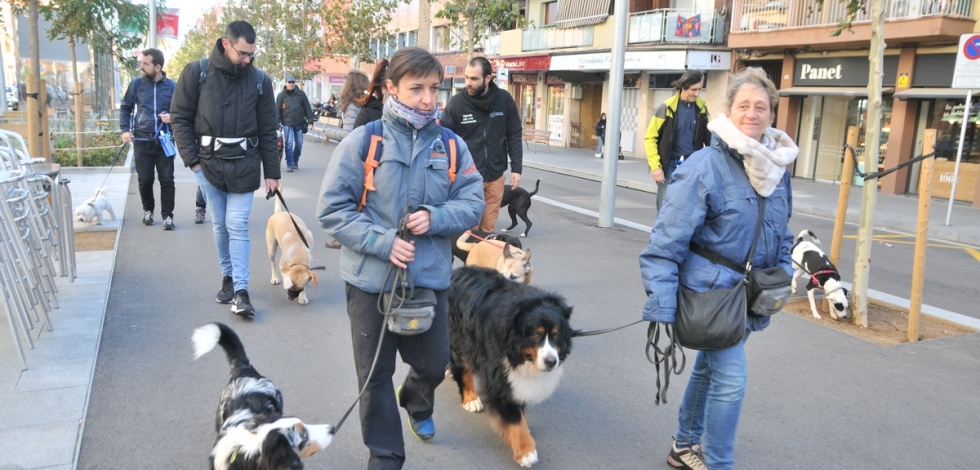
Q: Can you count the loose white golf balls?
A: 0